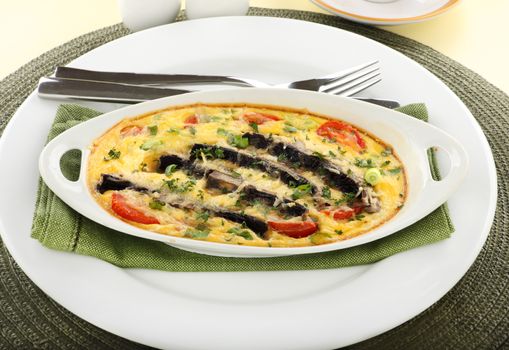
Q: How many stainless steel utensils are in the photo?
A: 2